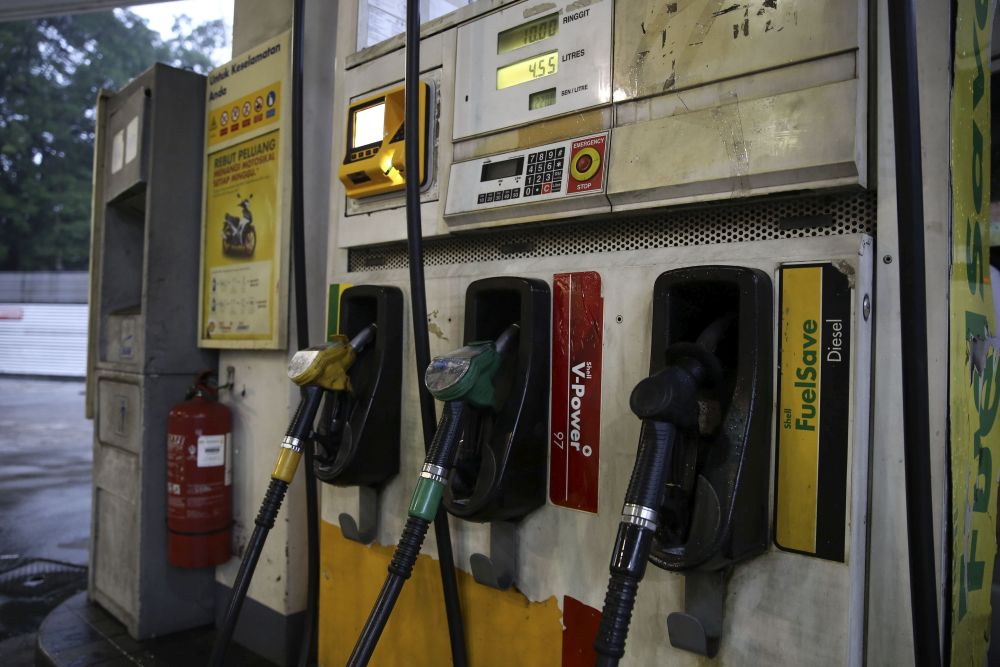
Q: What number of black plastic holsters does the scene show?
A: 3